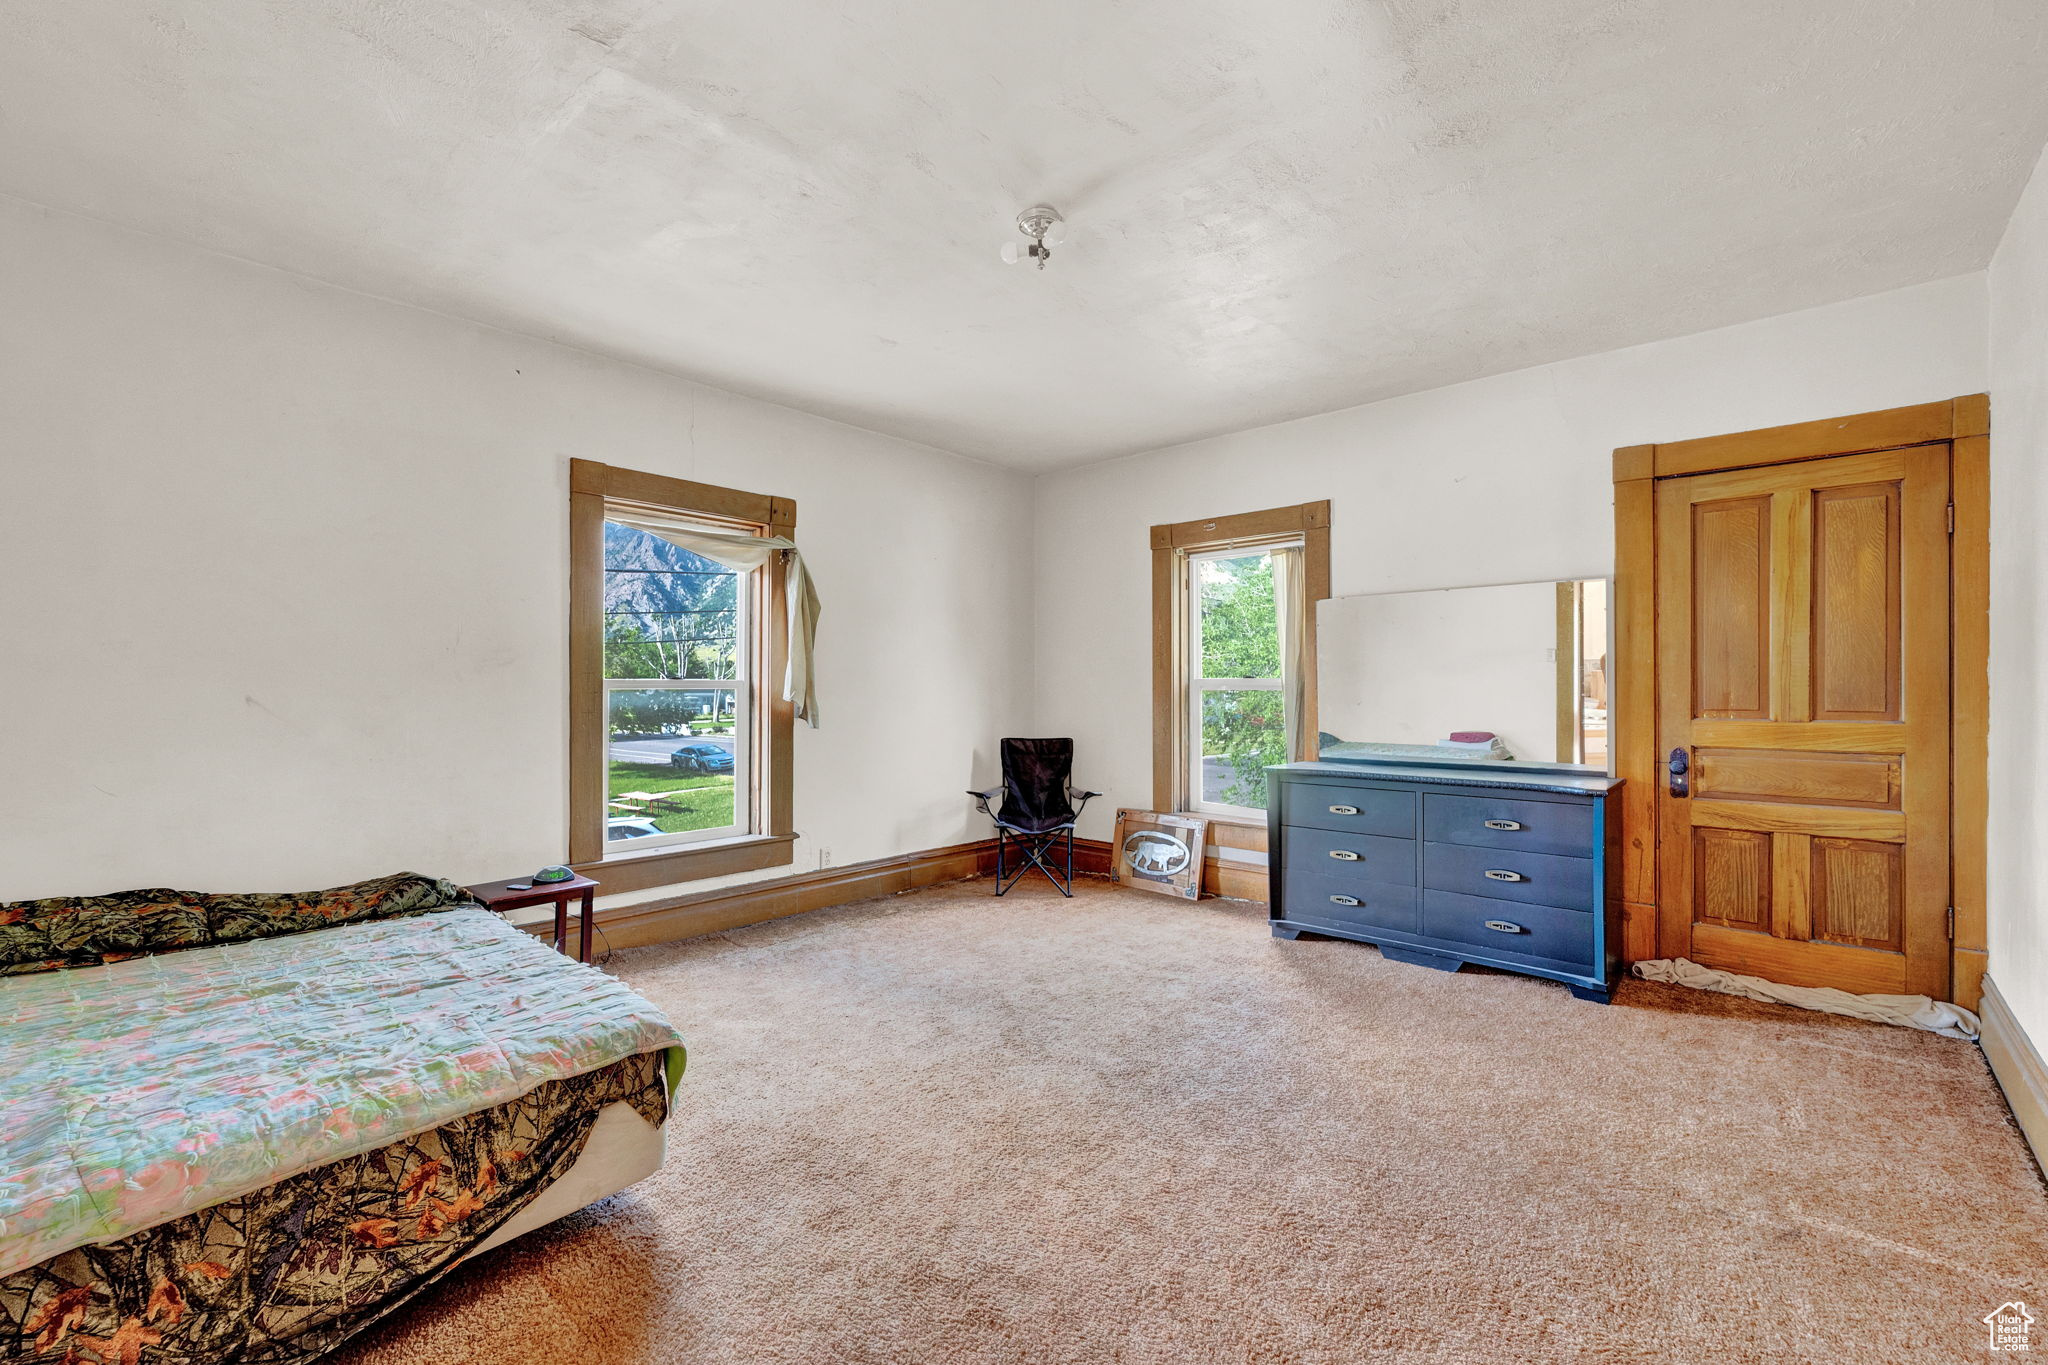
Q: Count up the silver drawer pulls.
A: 6